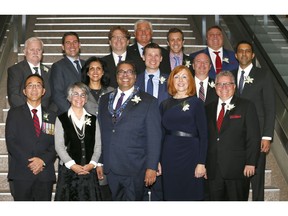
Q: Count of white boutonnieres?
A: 11